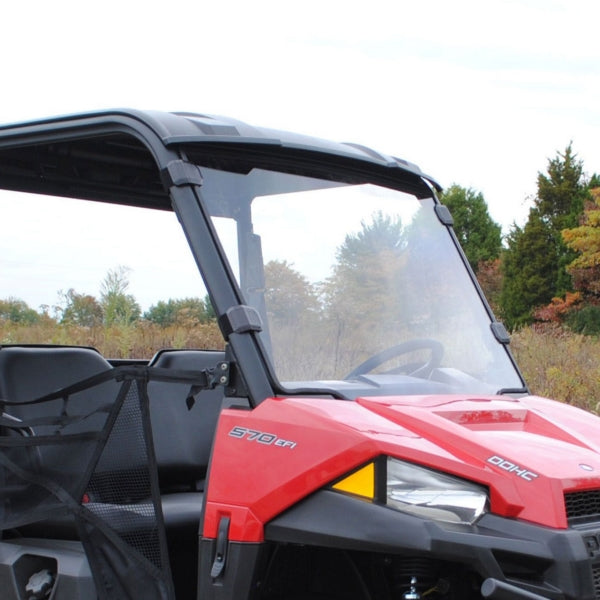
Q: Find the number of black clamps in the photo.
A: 4